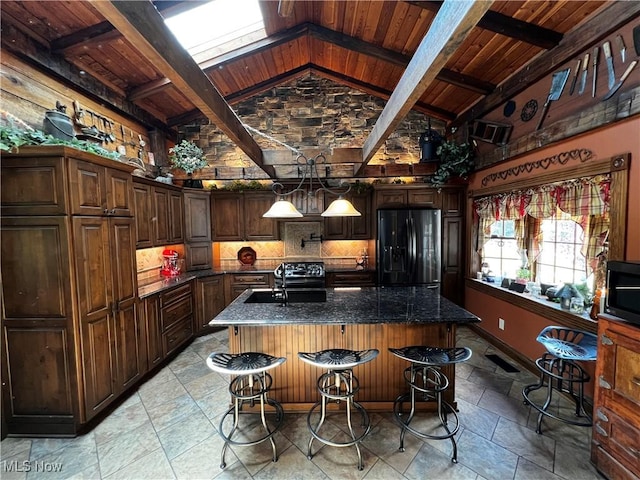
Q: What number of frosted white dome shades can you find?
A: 2